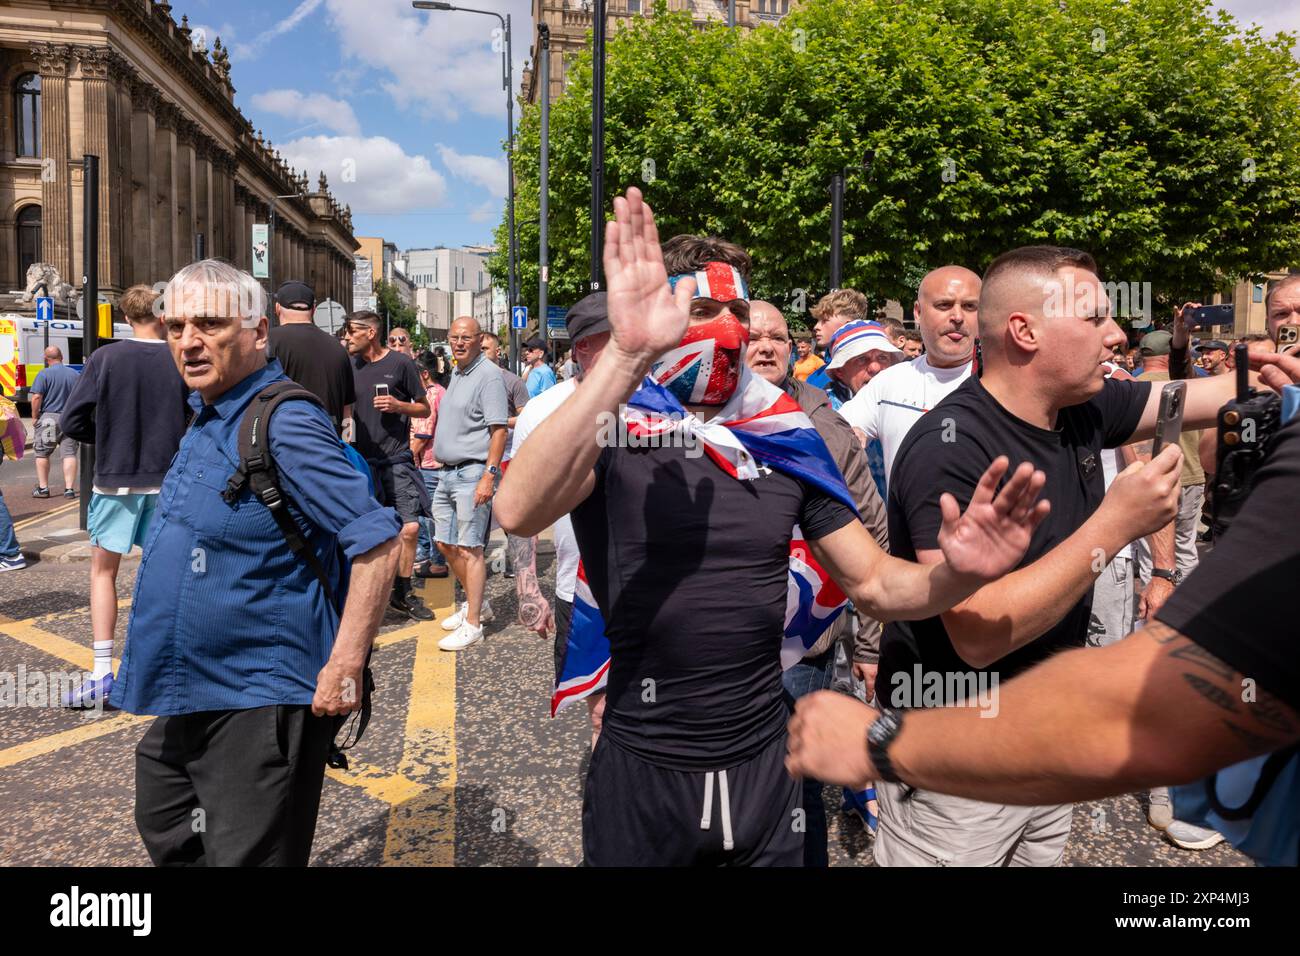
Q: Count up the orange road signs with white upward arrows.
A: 0